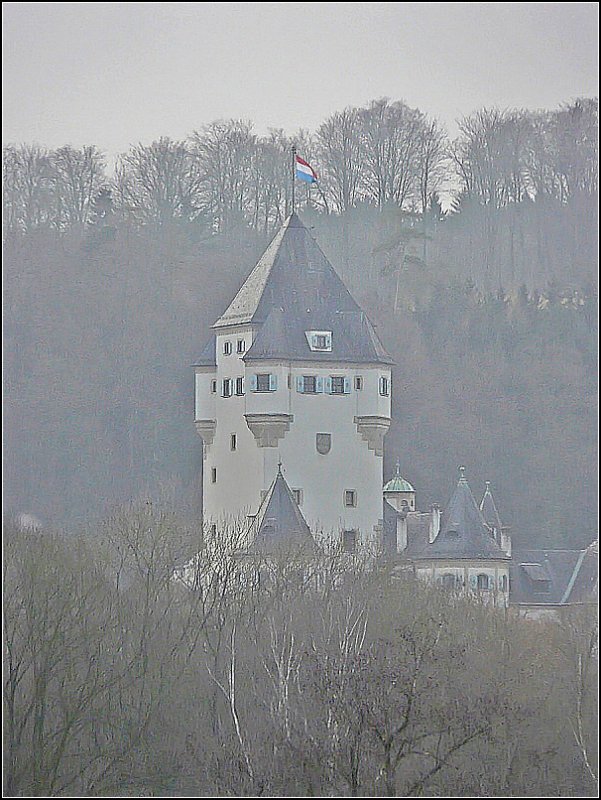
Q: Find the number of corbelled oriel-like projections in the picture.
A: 3